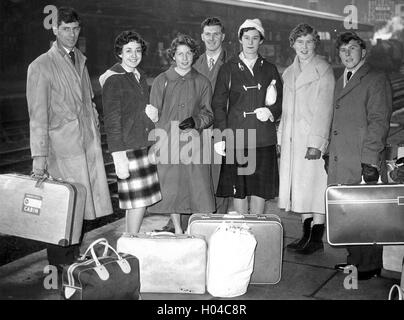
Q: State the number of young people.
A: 7